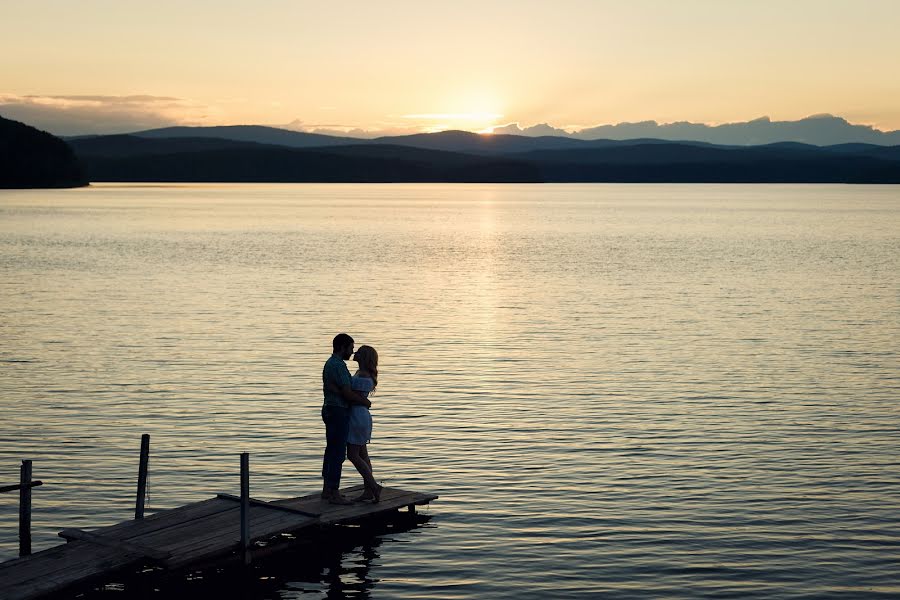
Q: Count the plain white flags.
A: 0